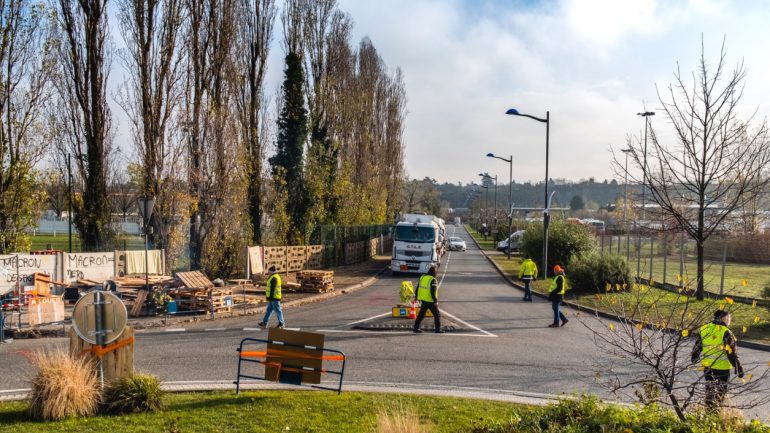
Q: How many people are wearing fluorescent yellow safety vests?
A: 5